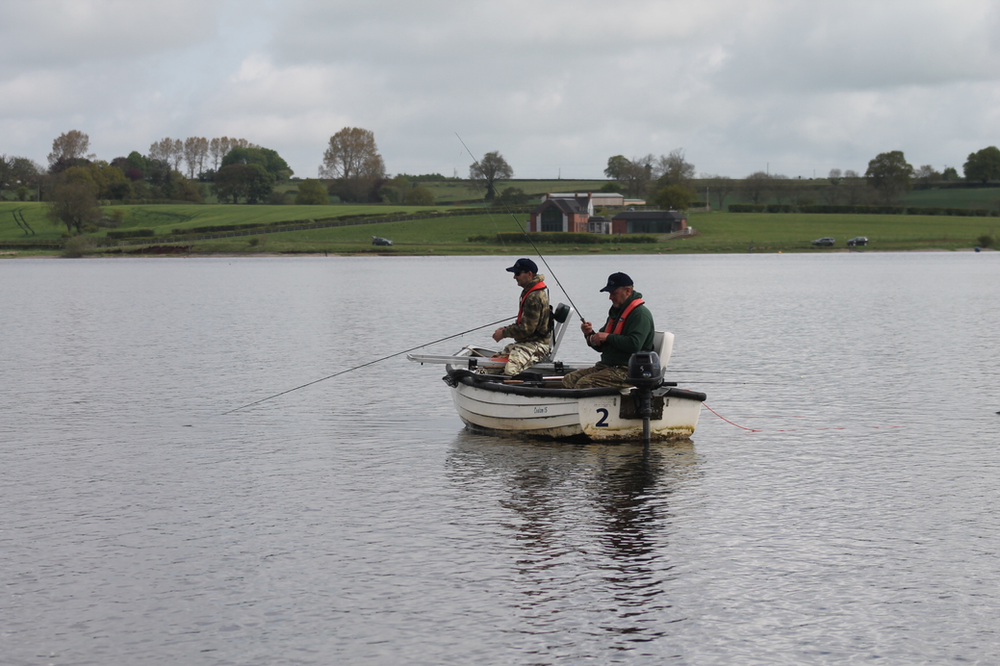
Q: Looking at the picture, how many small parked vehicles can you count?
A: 3